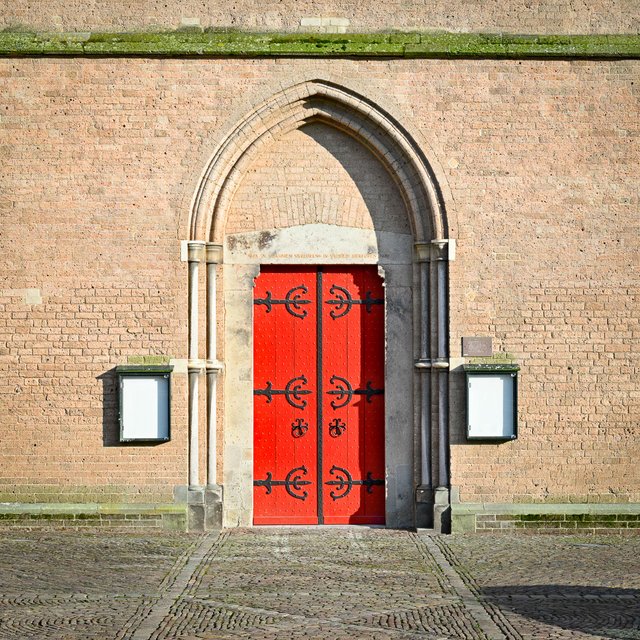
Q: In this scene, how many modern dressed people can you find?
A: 0